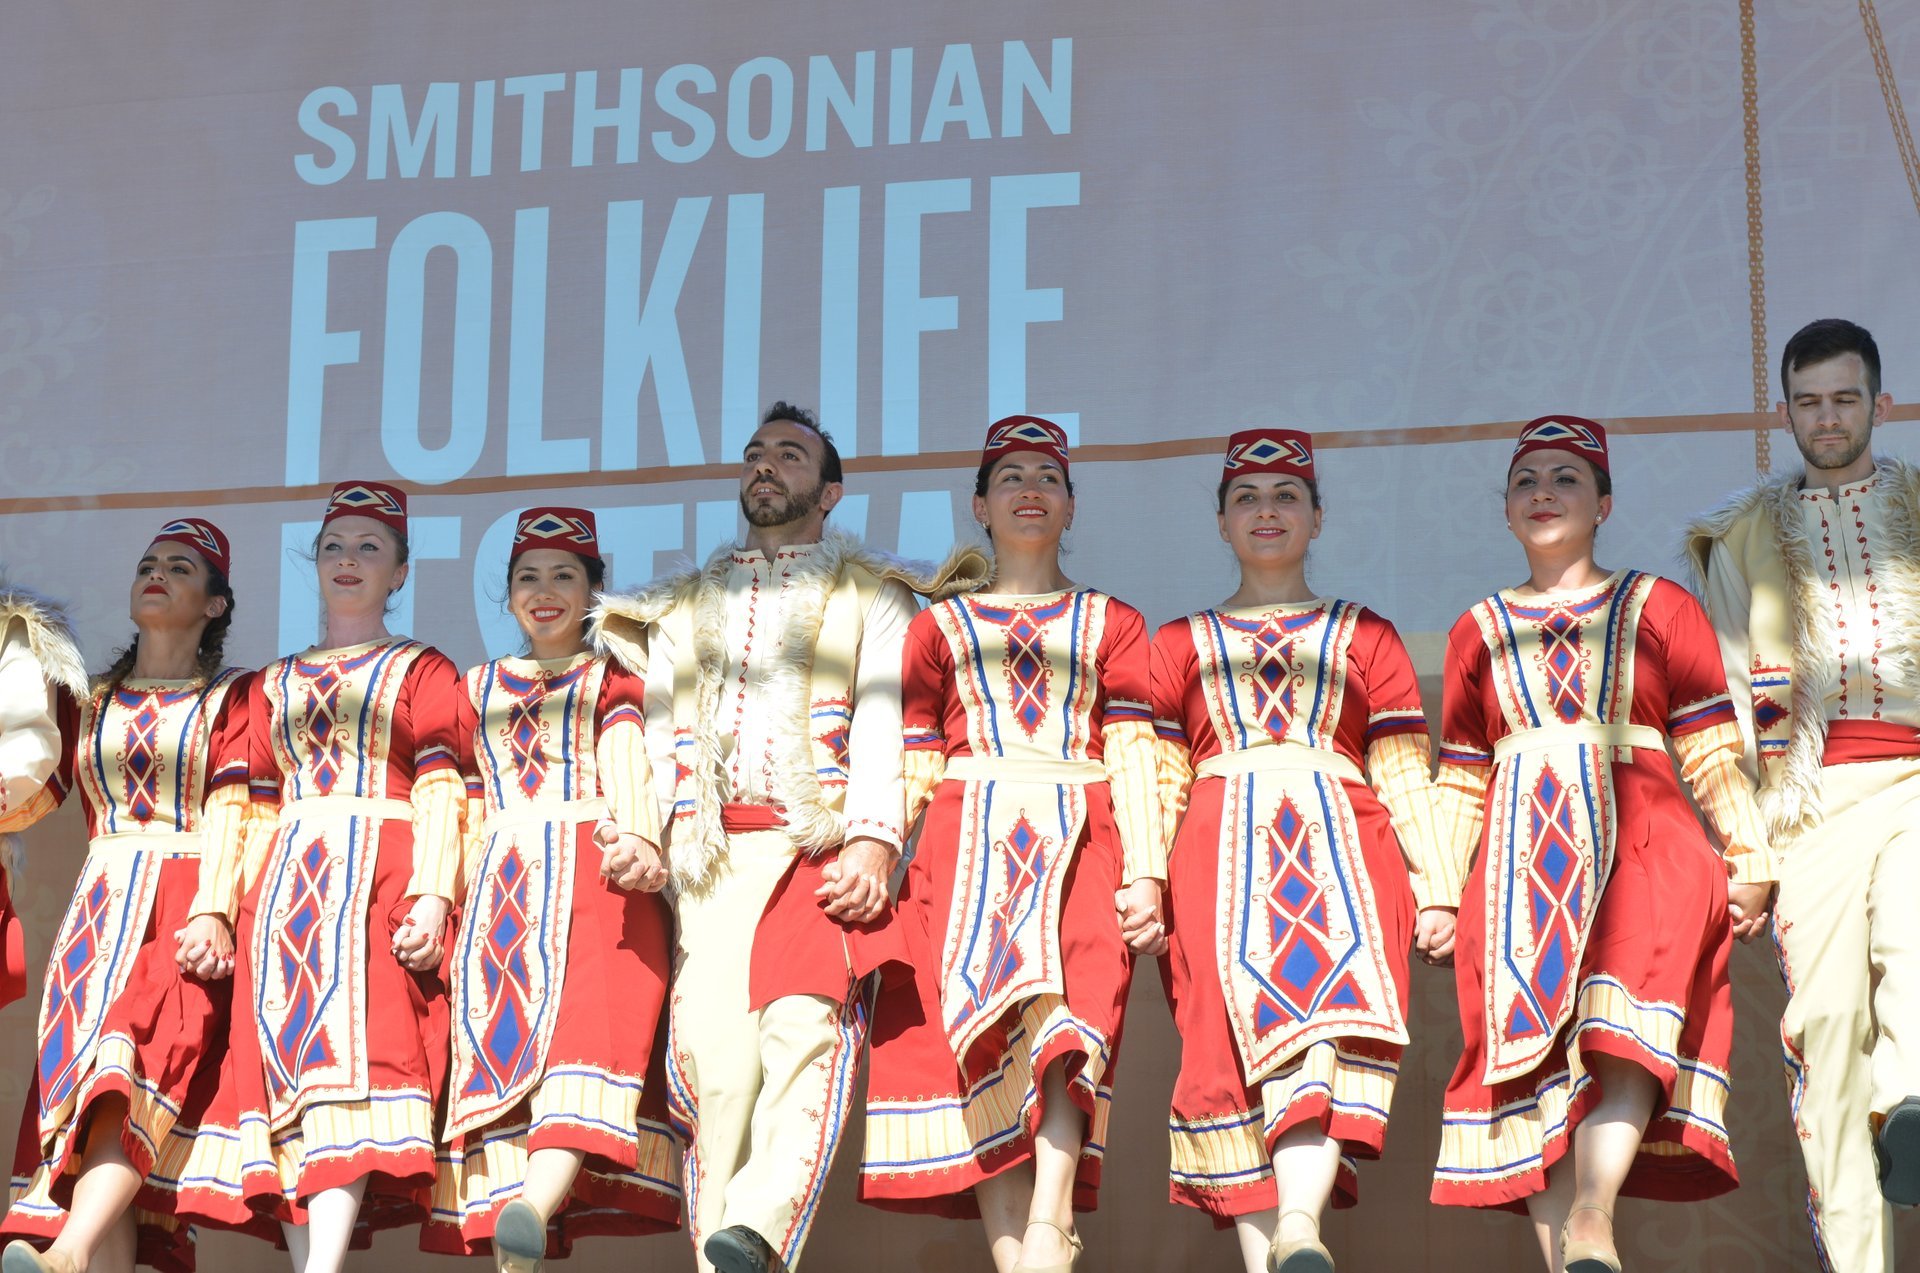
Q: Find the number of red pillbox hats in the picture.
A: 6